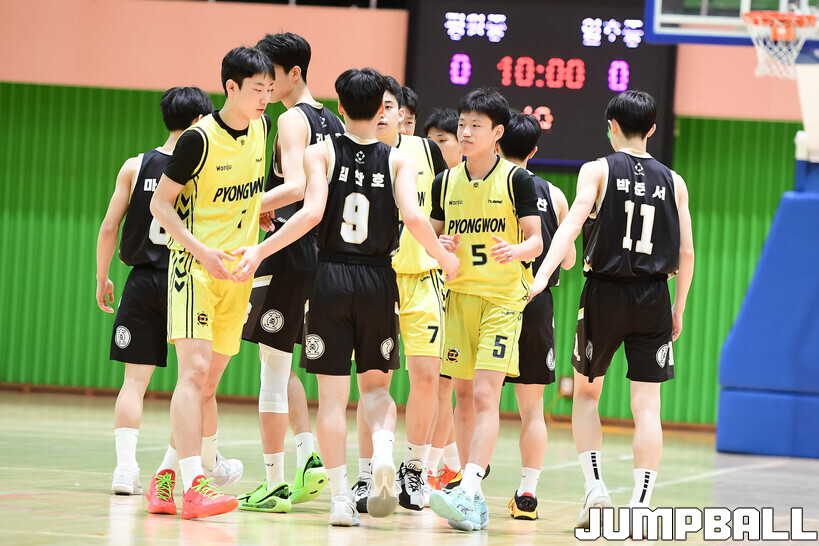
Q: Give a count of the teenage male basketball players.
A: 10